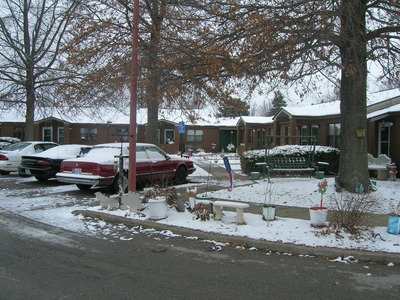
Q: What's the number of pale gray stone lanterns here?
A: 0